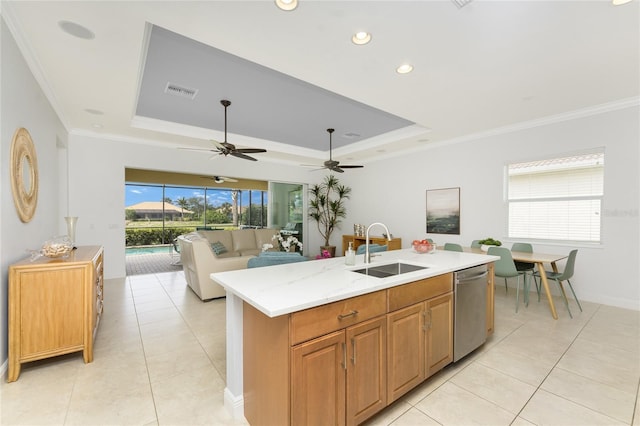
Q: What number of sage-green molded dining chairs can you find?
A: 6